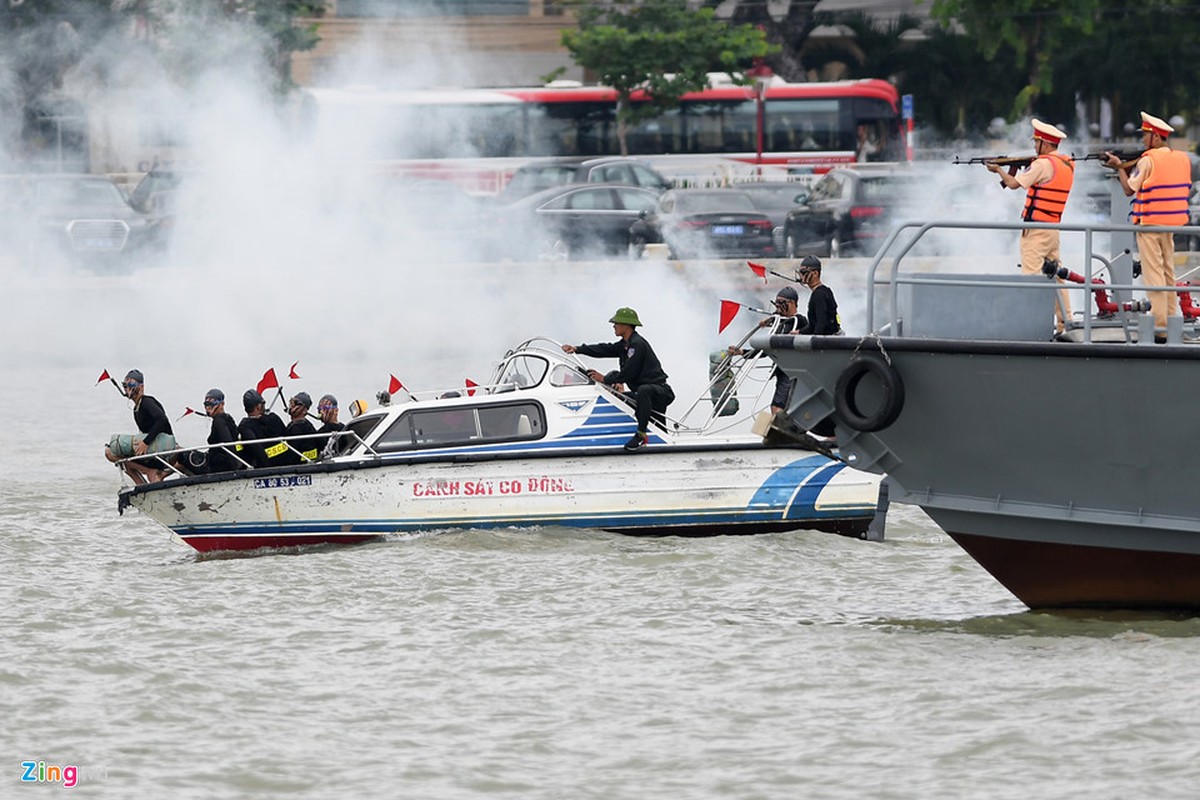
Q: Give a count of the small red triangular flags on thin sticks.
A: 8